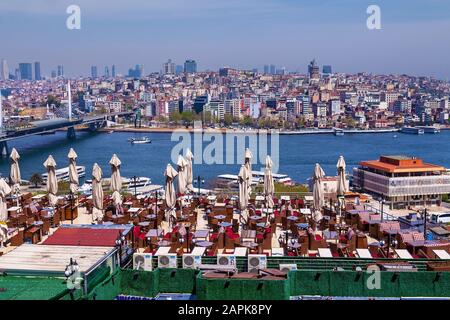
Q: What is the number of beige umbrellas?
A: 14